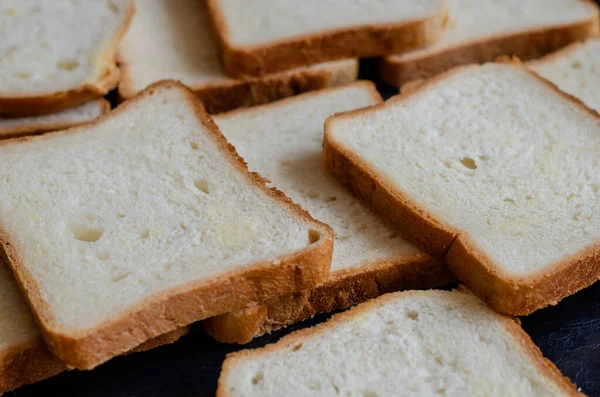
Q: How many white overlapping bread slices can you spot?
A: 11